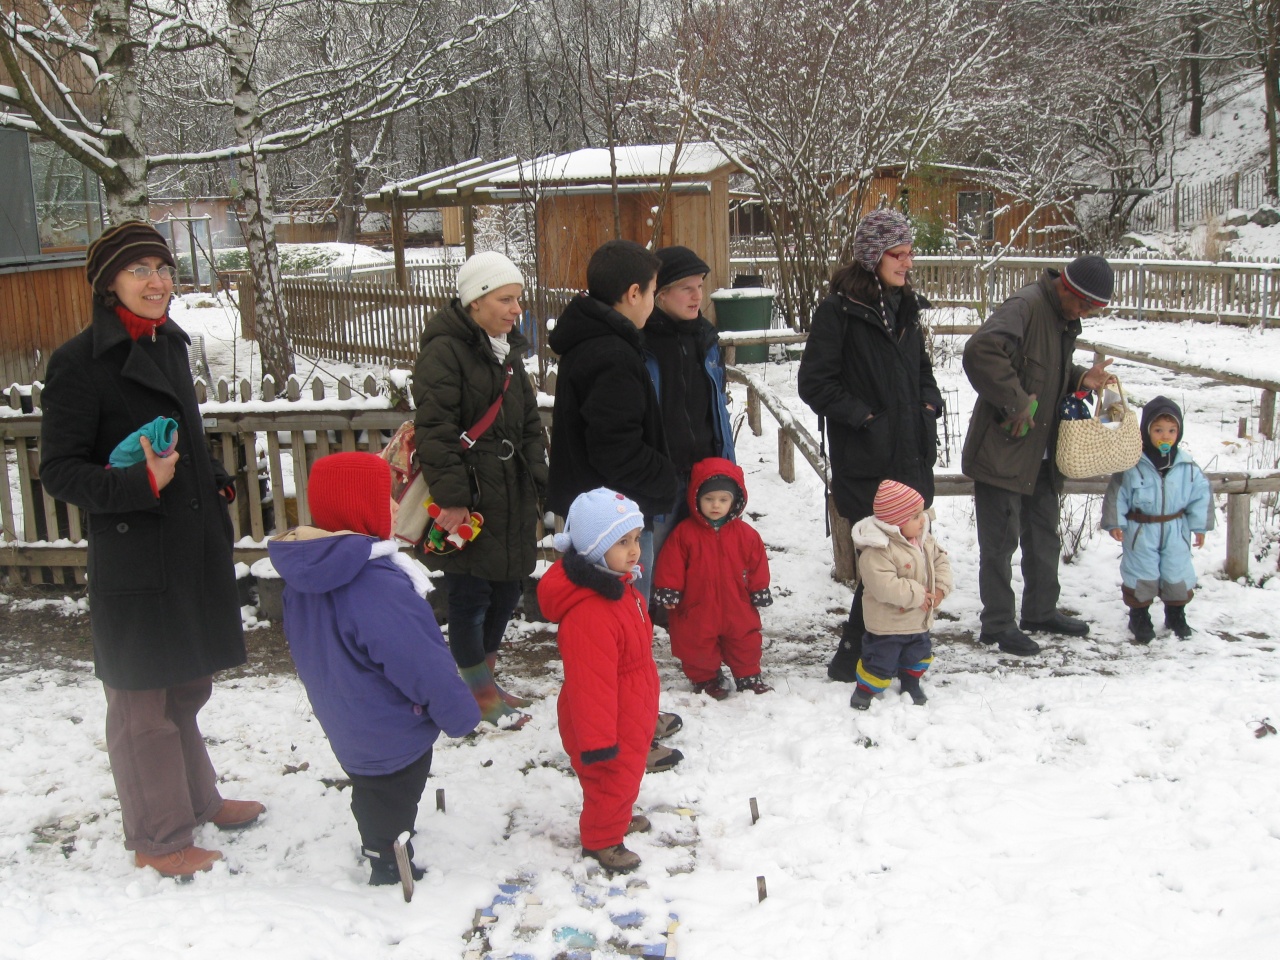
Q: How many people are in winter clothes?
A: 11